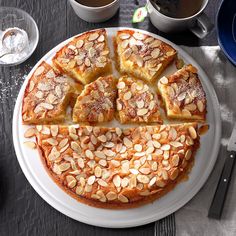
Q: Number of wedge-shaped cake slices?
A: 6